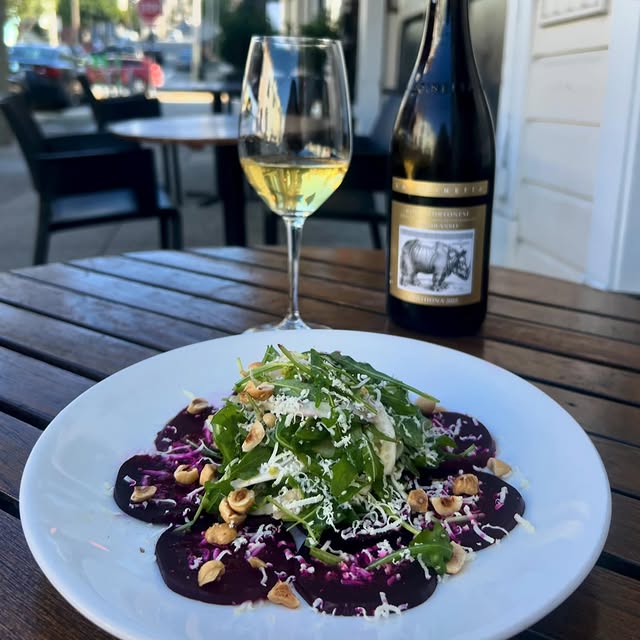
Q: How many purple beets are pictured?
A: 6